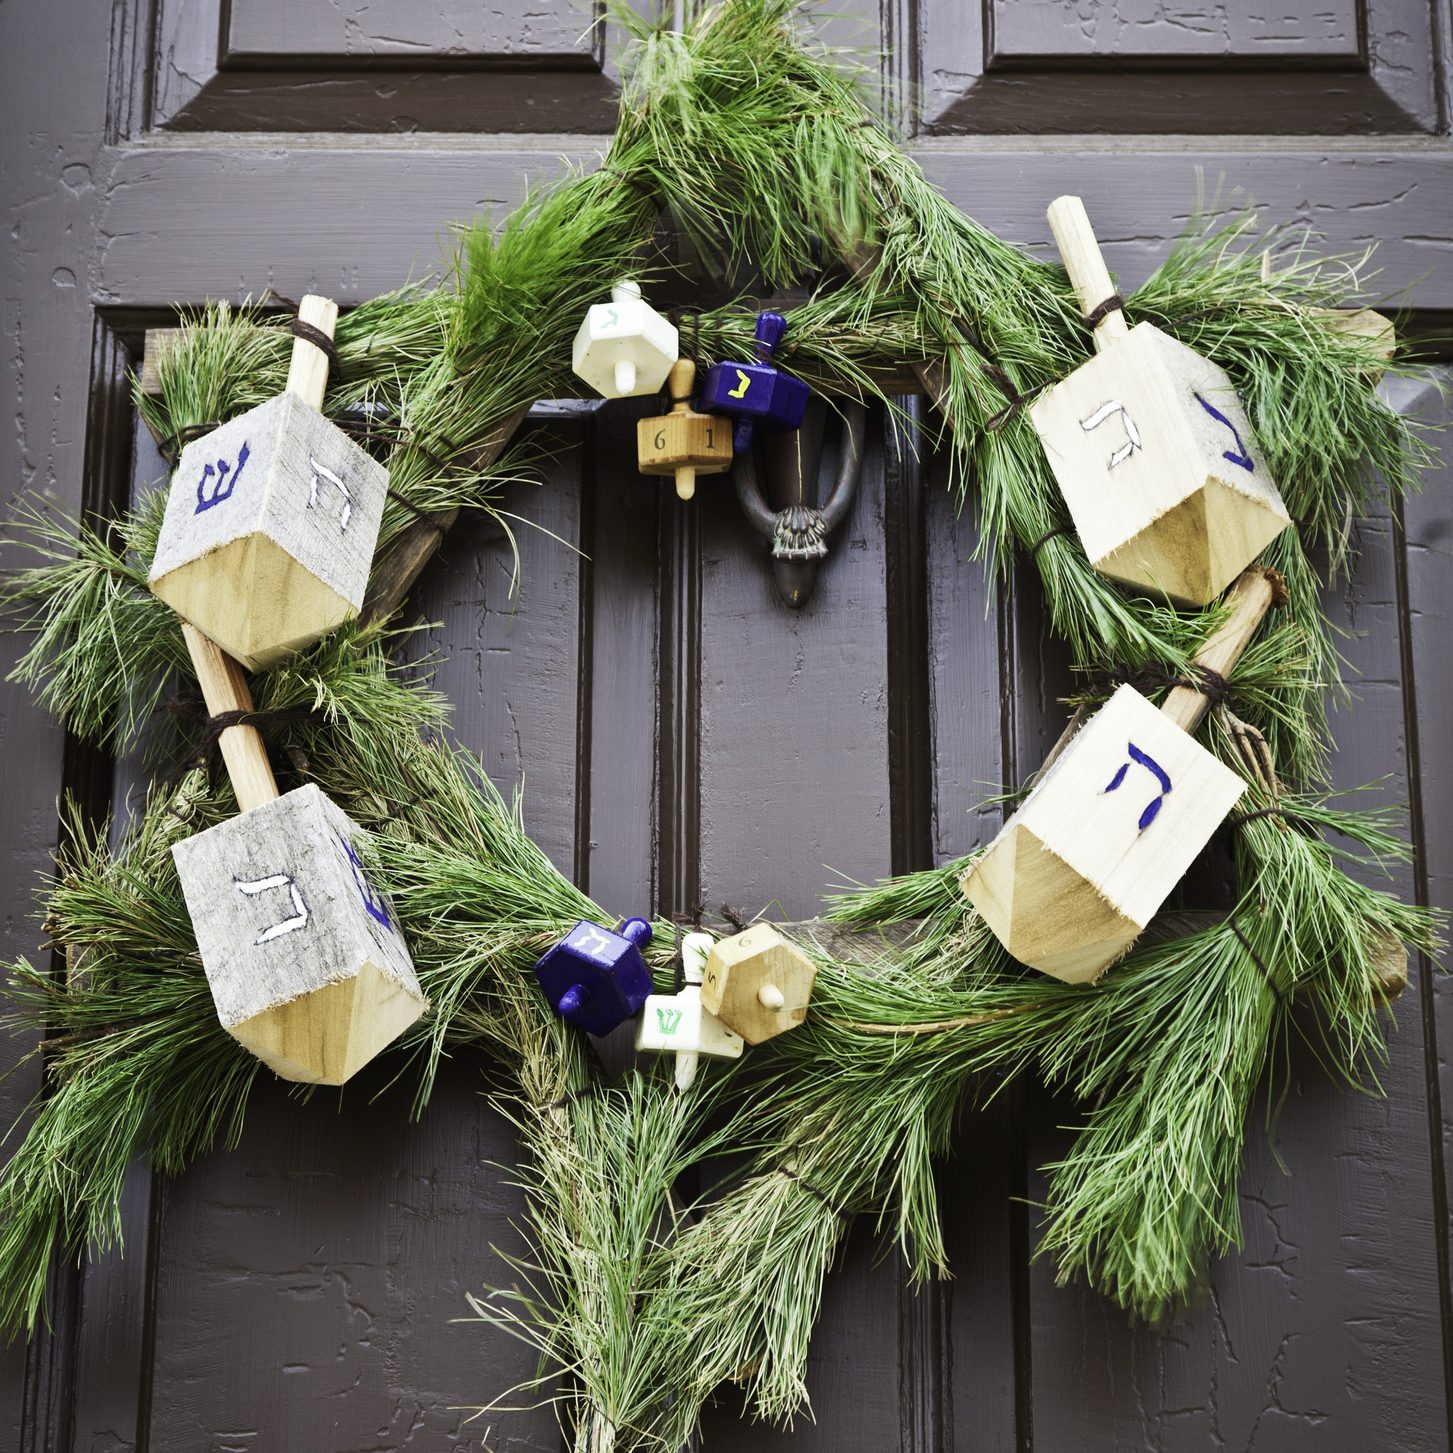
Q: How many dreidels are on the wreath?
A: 10